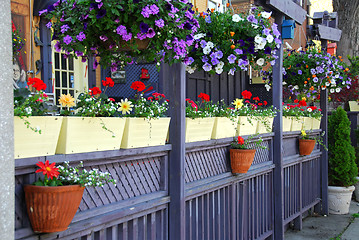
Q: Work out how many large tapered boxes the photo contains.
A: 11